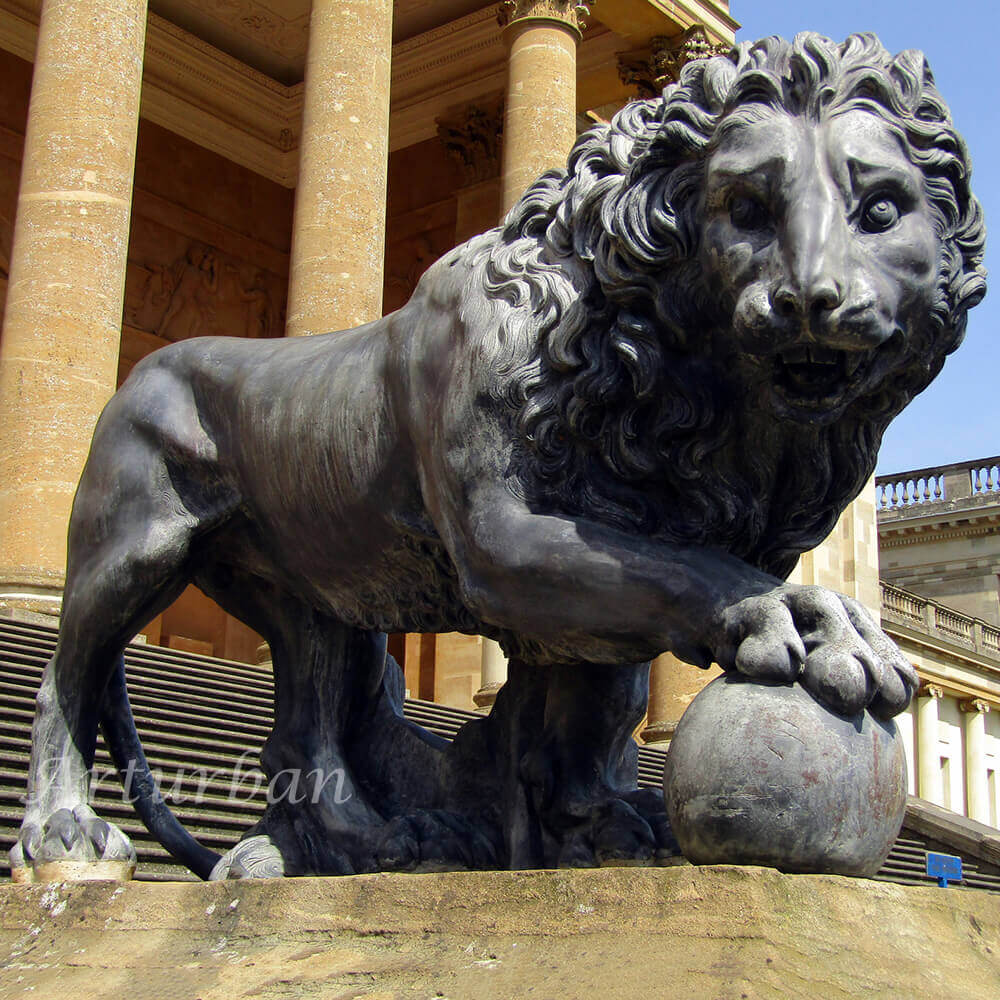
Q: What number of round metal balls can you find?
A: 1